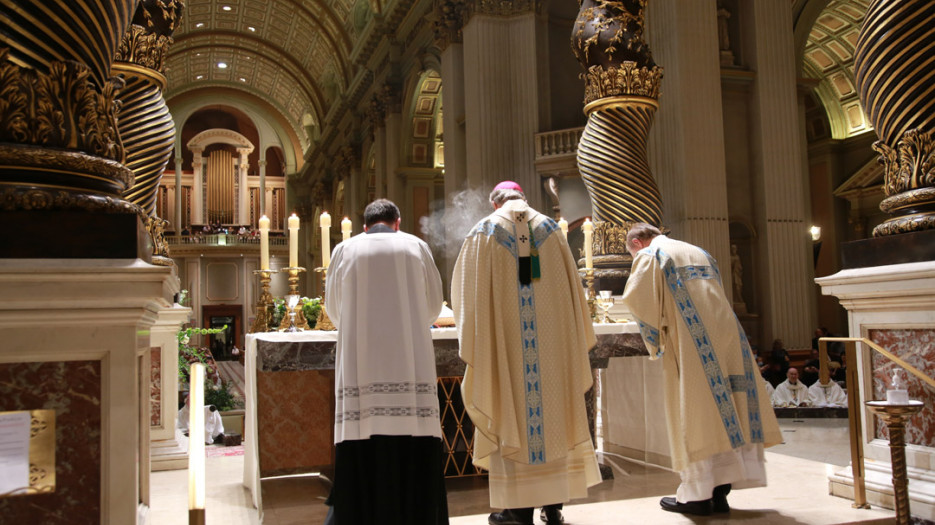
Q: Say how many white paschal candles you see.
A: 6